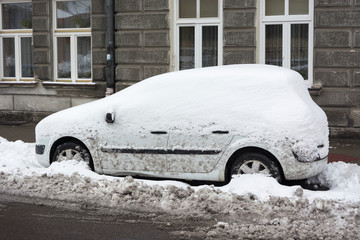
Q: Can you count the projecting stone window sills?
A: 3